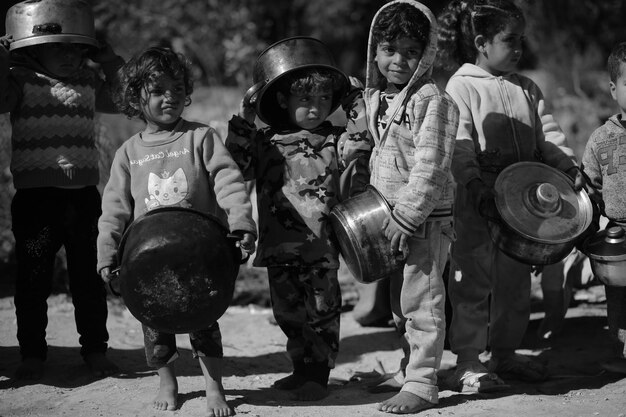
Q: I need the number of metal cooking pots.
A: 6